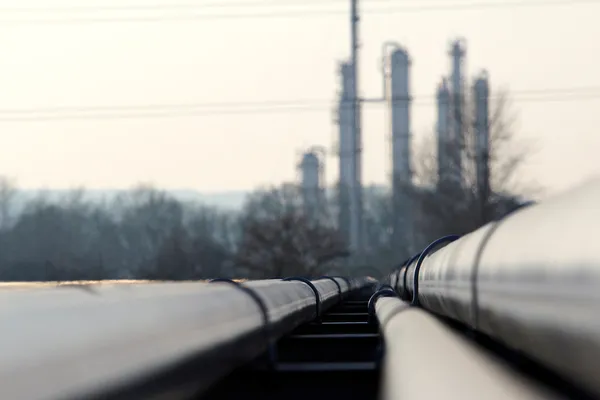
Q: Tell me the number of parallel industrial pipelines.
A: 3